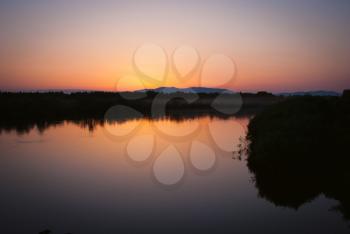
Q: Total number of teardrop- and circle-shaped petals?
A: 10